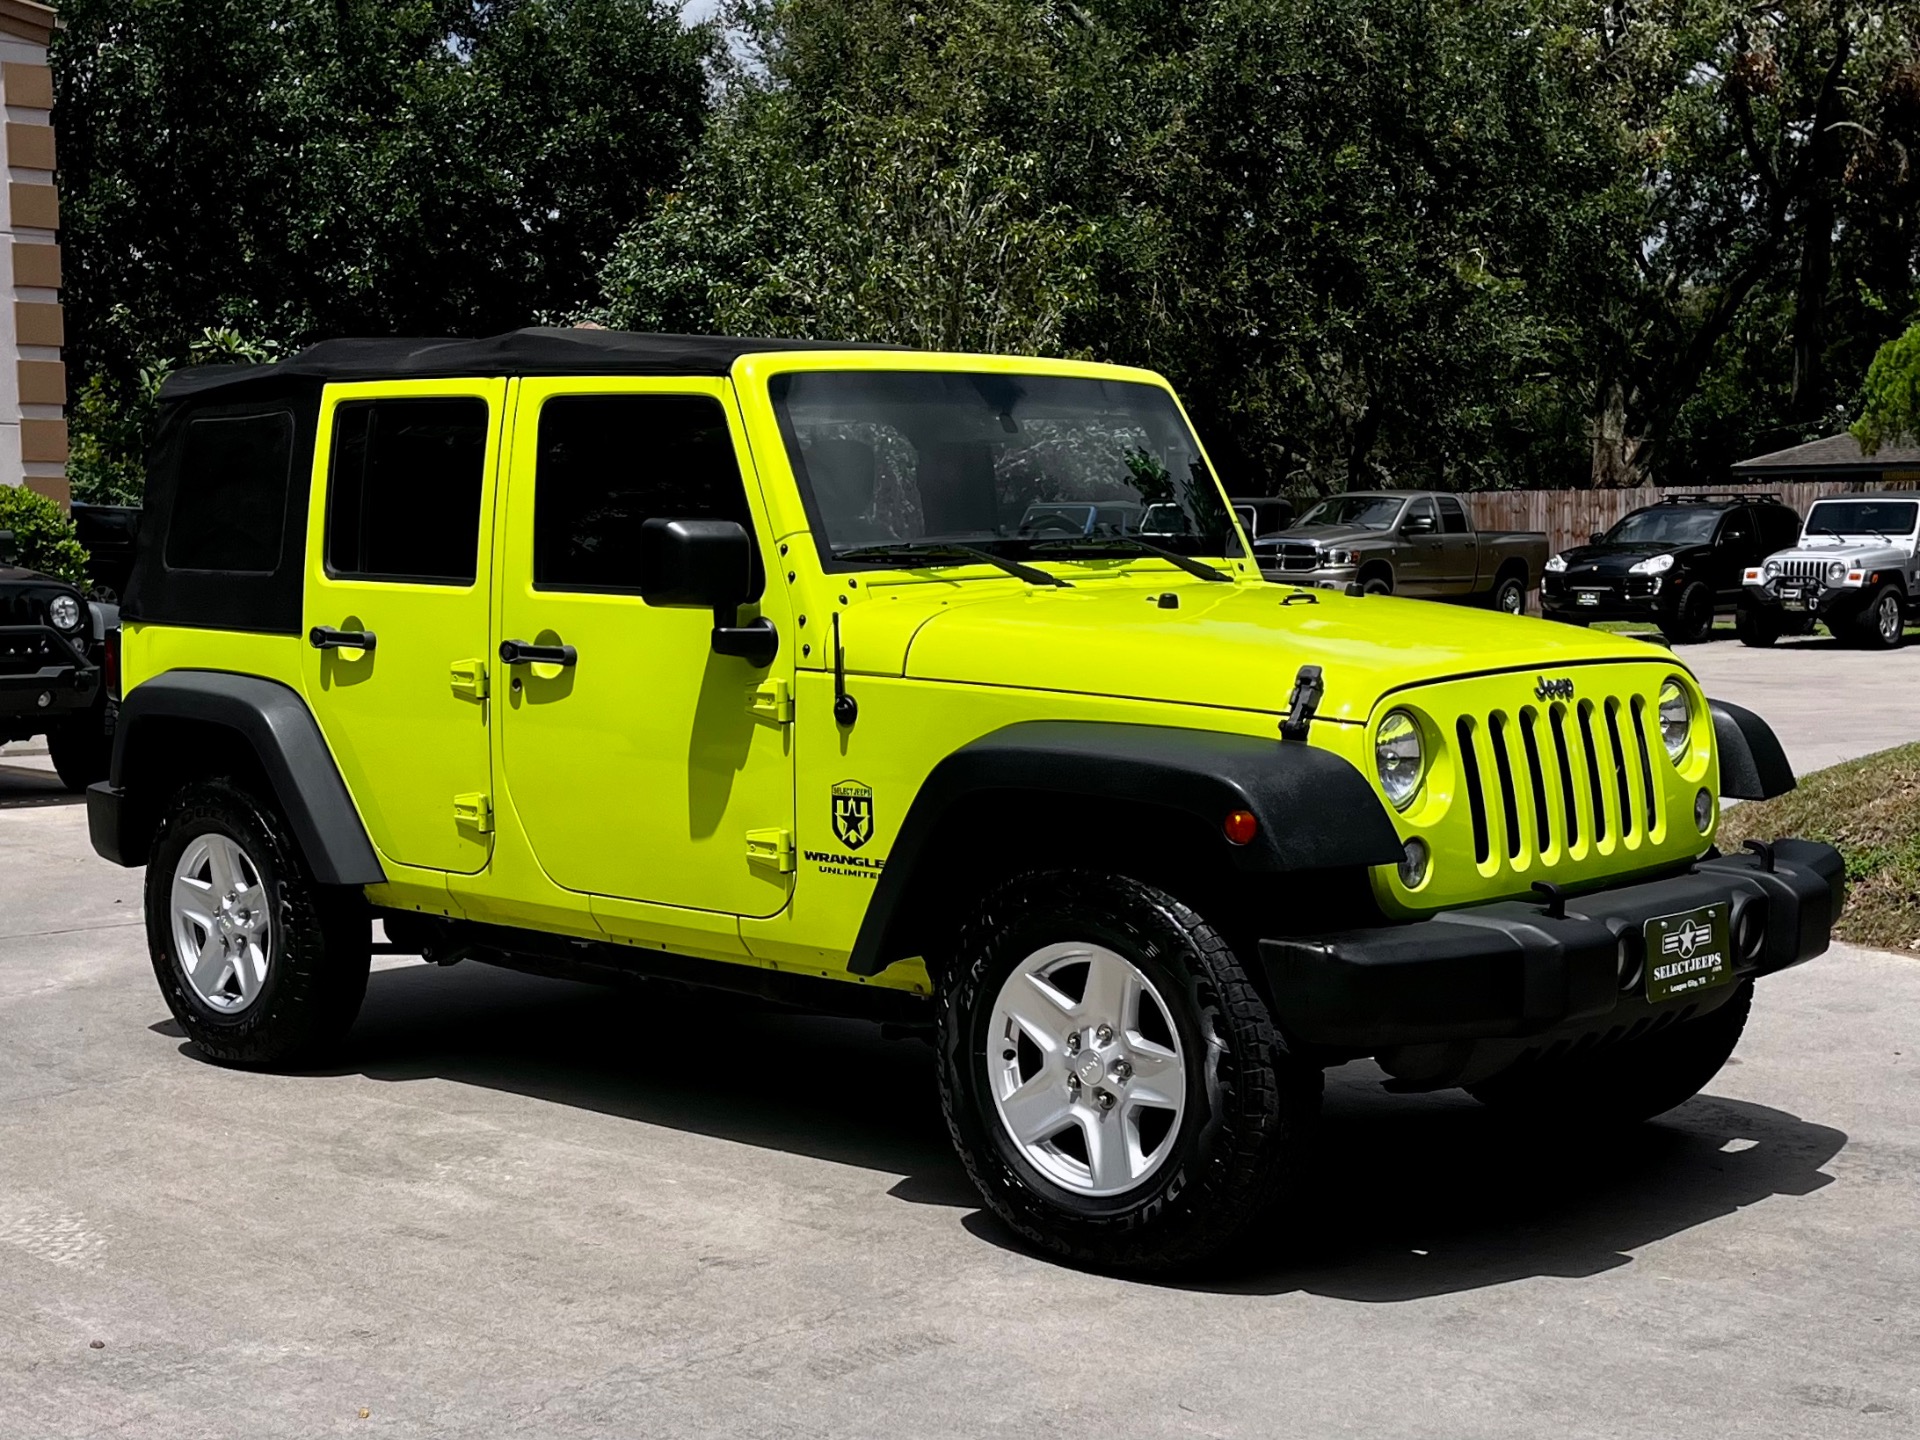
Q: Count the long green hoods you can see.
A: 1